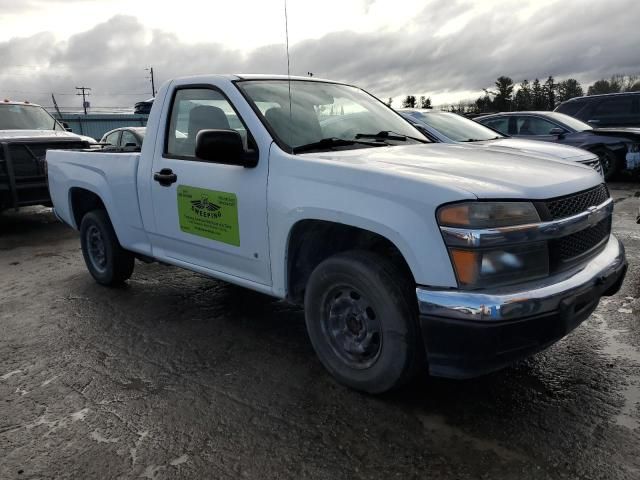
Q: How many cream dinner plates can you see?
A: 0